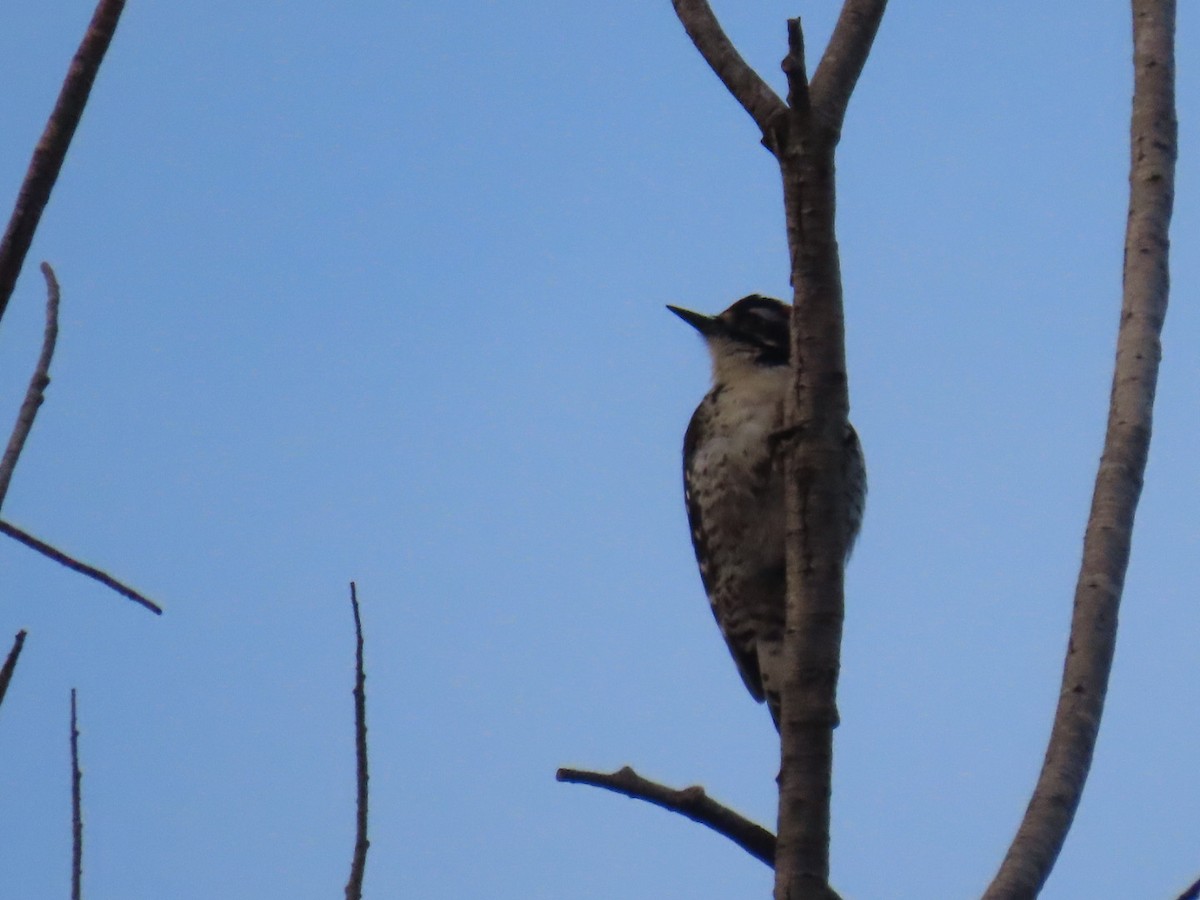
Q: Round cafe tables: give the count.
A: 0